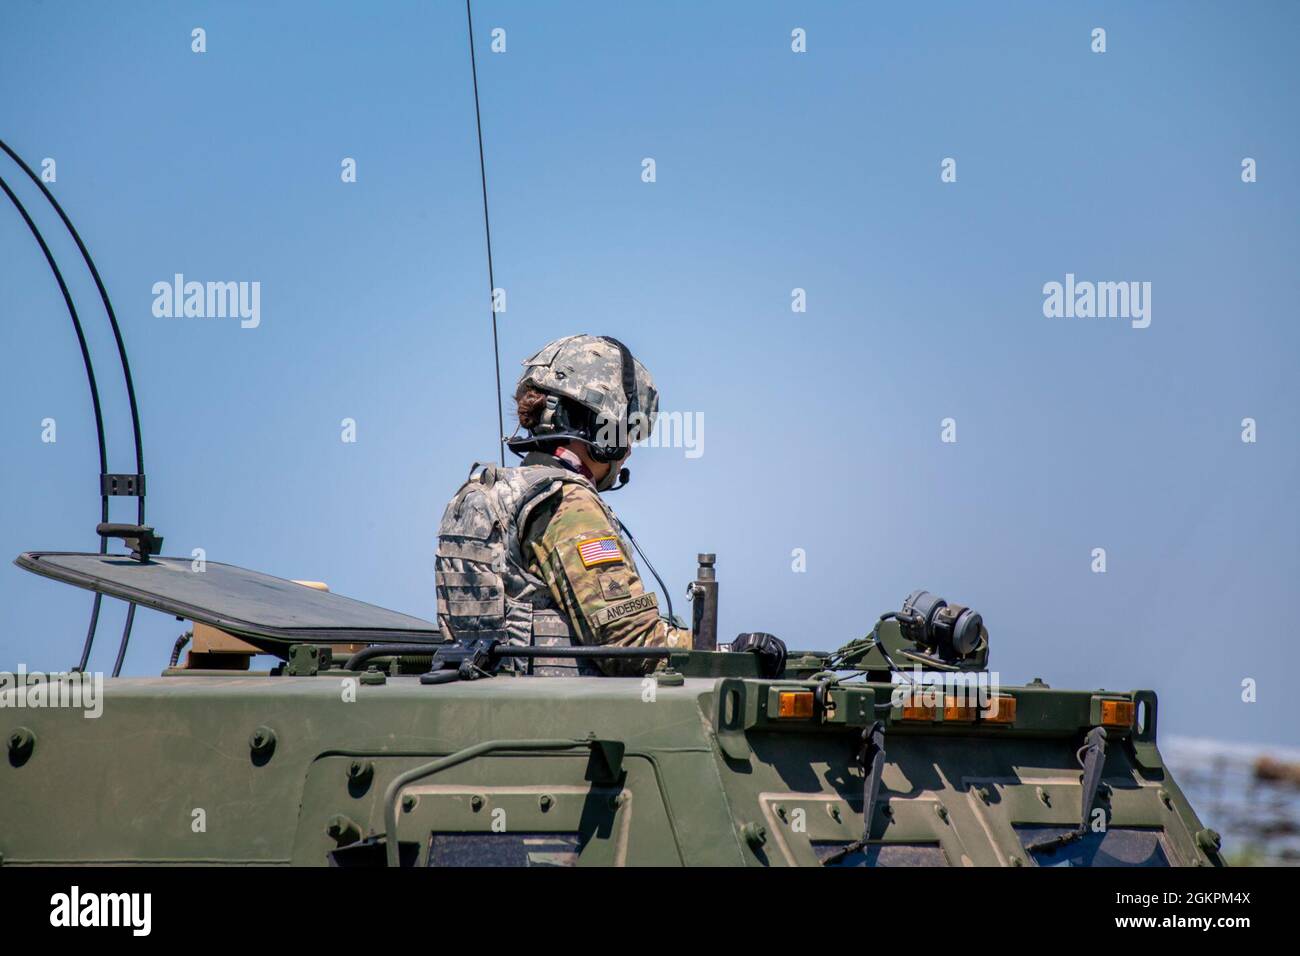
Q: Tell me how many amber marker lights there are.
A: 5